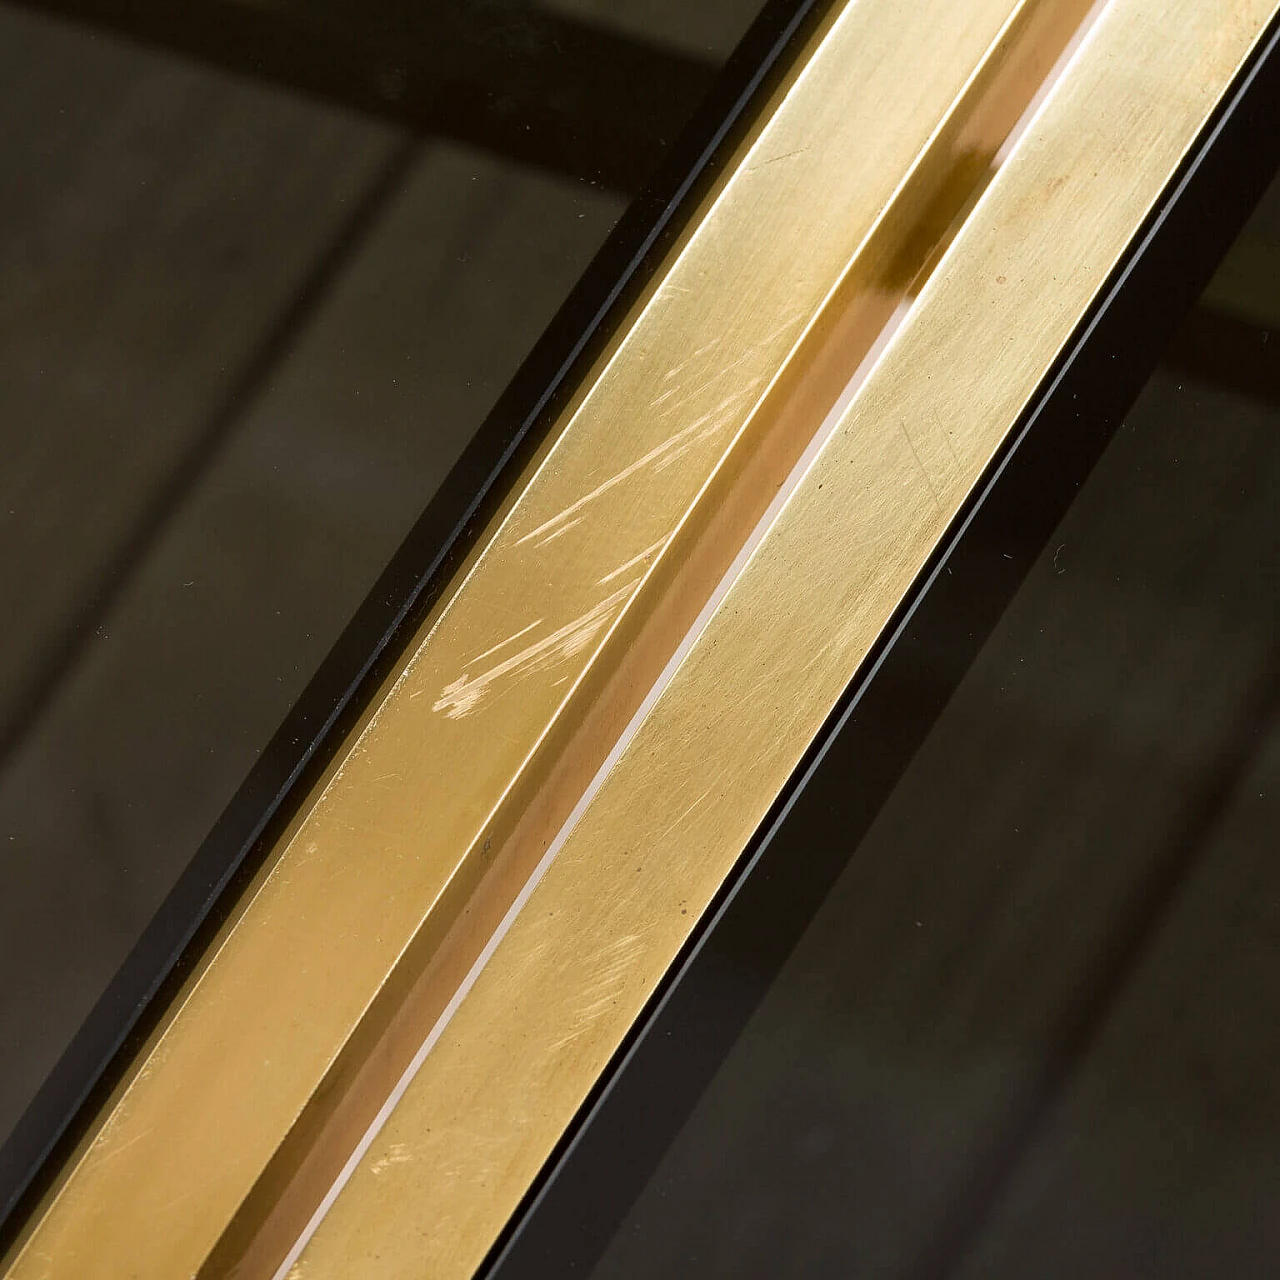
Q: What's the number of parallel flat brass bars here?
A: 2